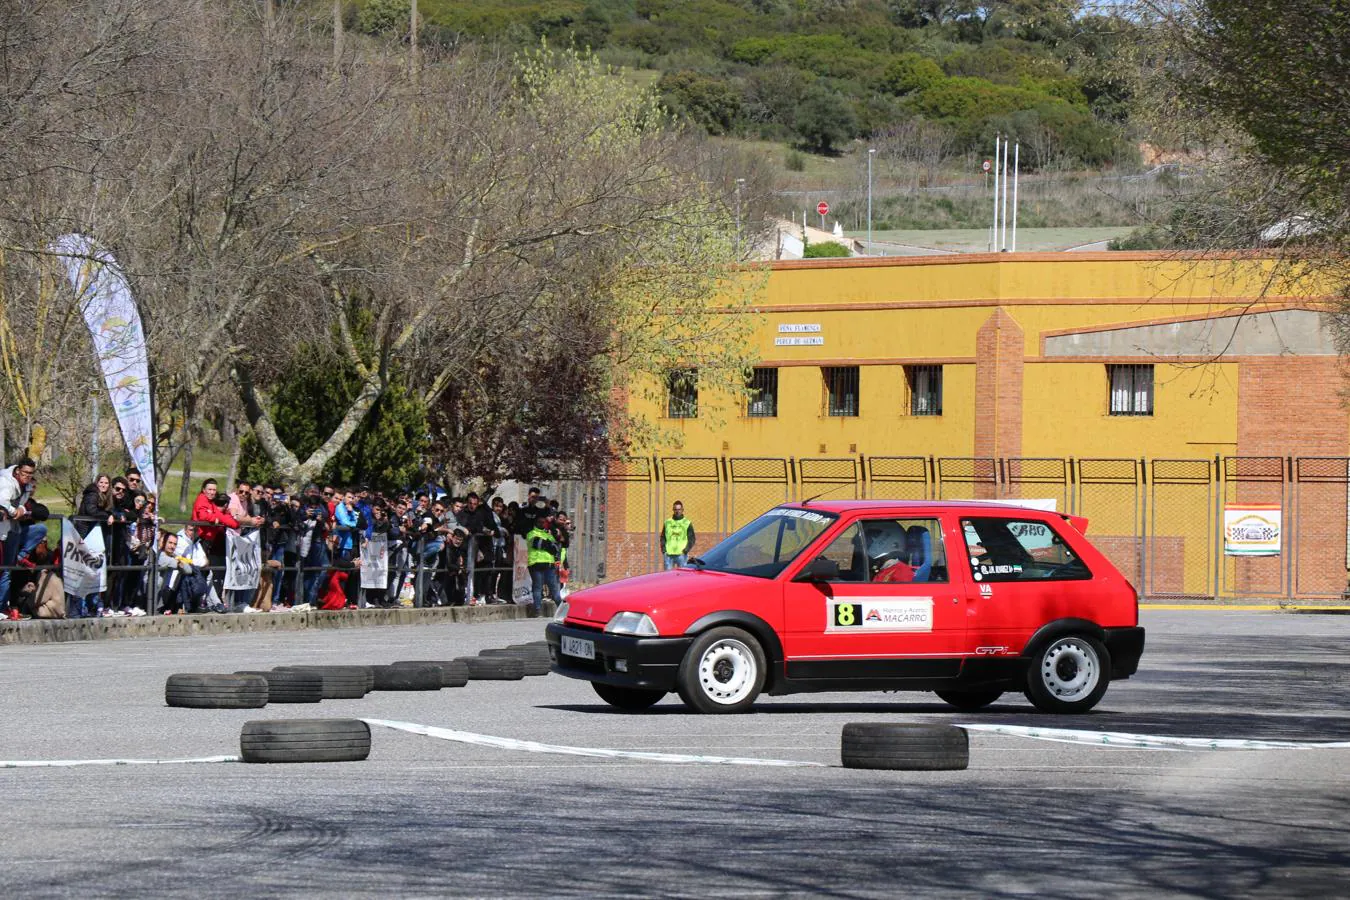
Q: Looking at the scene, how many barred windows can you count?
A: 5